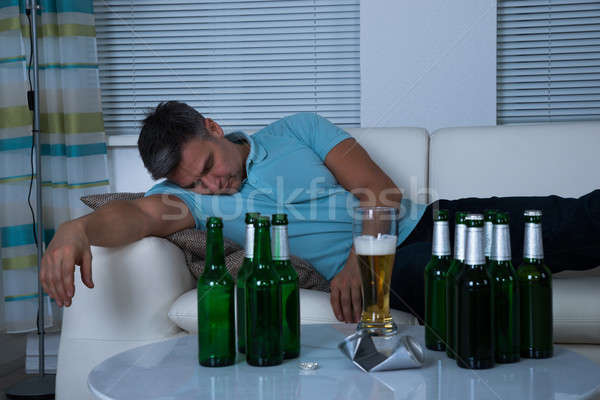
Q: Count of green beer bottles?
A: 10